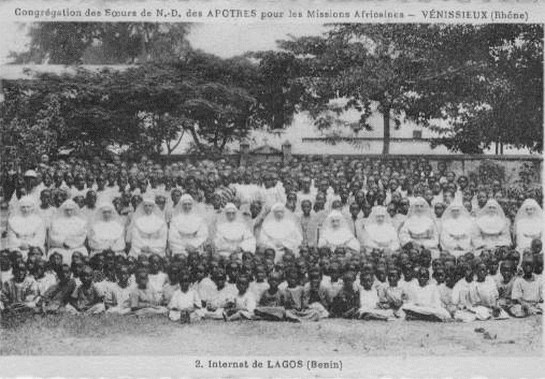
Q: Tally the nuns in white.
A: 13